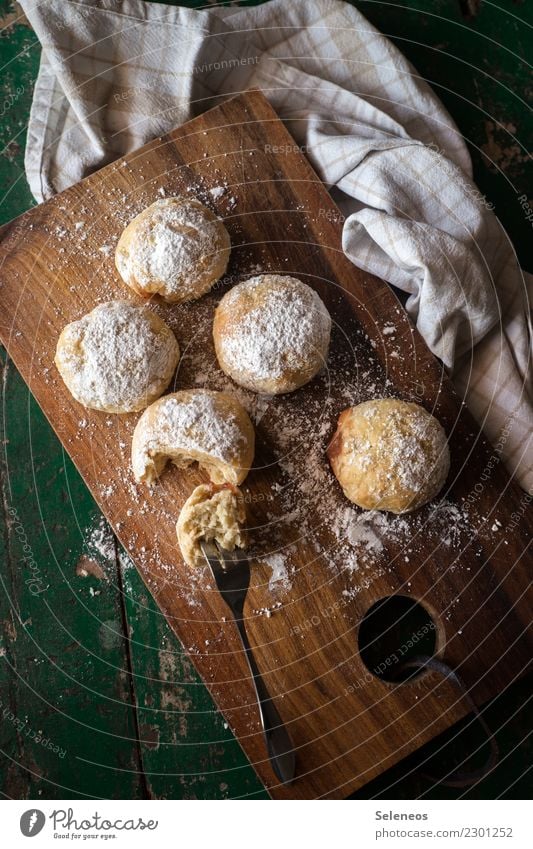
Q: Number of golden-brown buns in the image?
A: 5